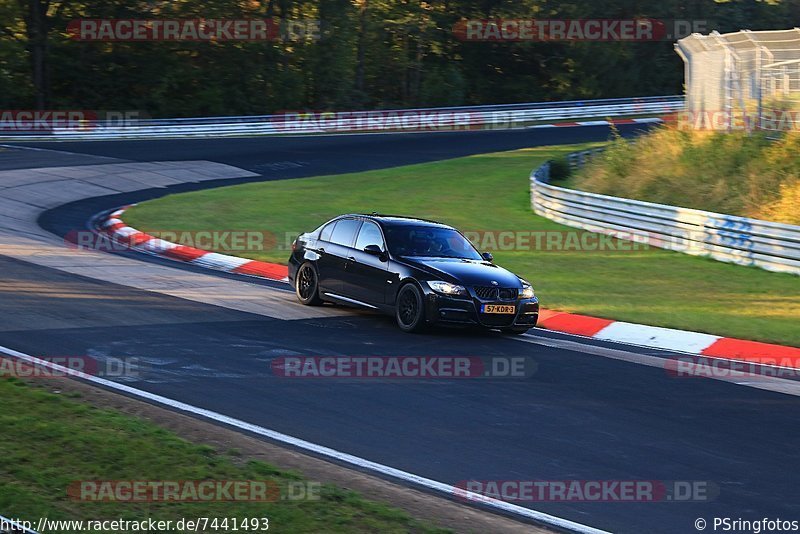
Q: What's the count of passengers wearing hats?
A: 0